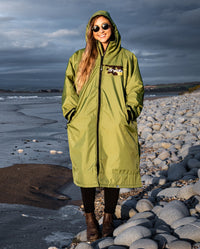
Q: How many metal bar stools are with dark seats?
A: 0